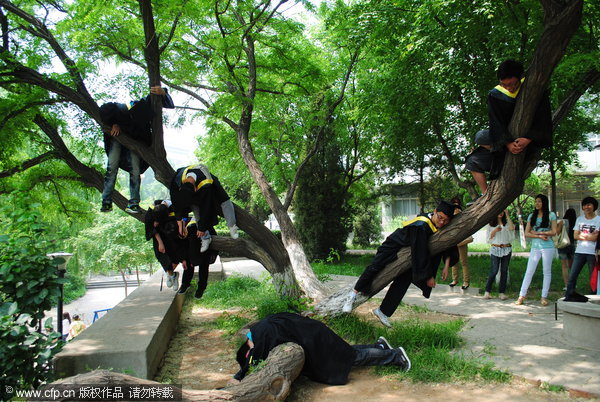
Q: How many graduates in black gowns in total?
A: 7